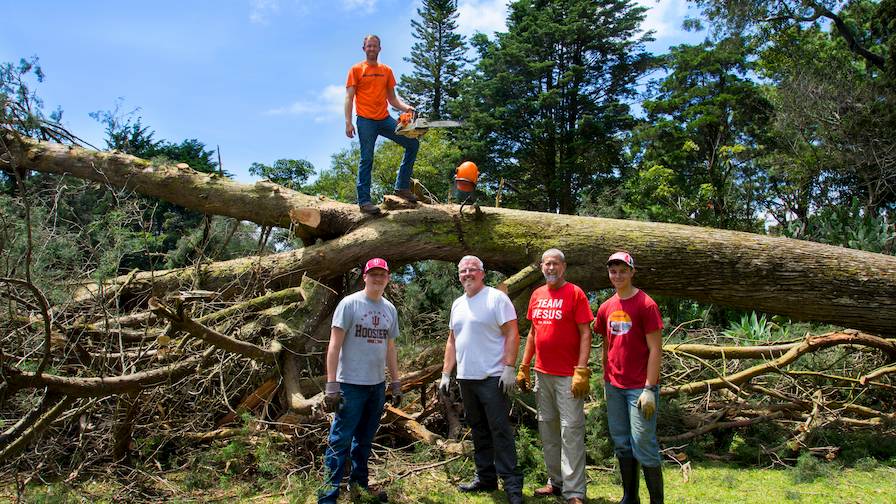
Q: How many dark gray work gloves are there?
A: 2